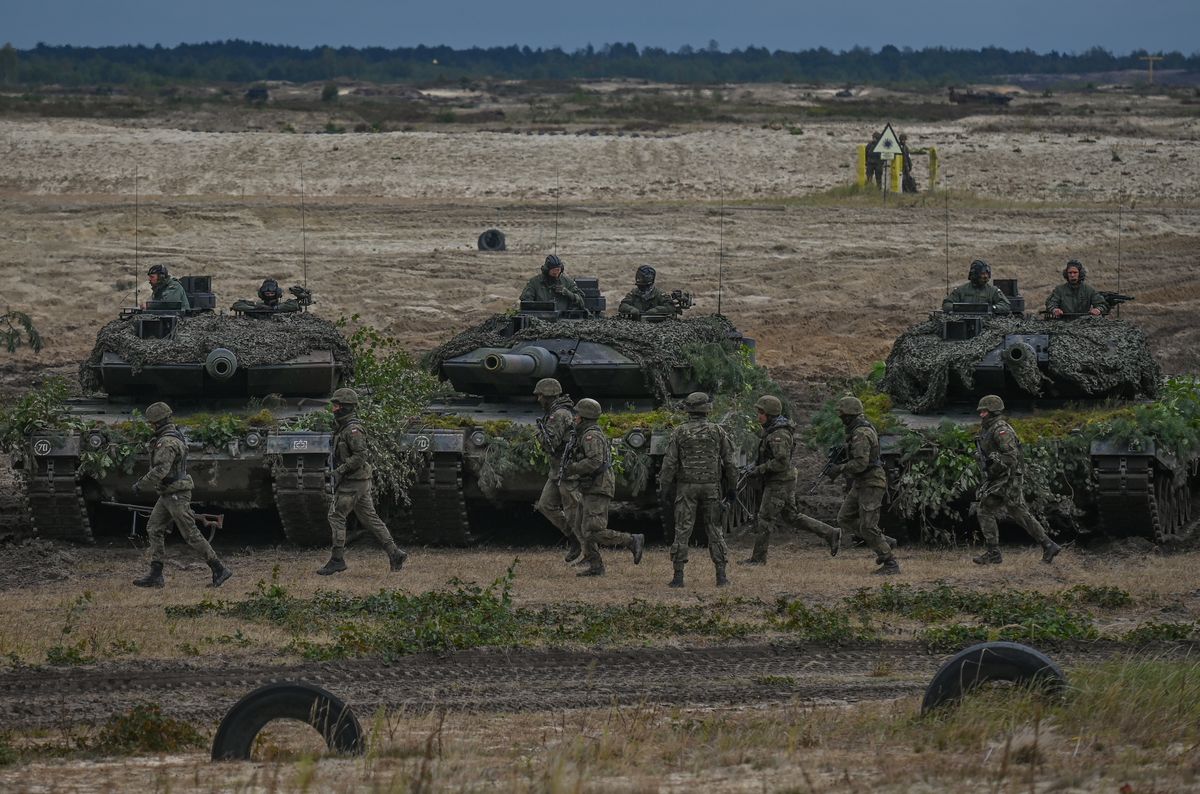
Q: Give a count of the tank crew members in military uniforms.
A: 6